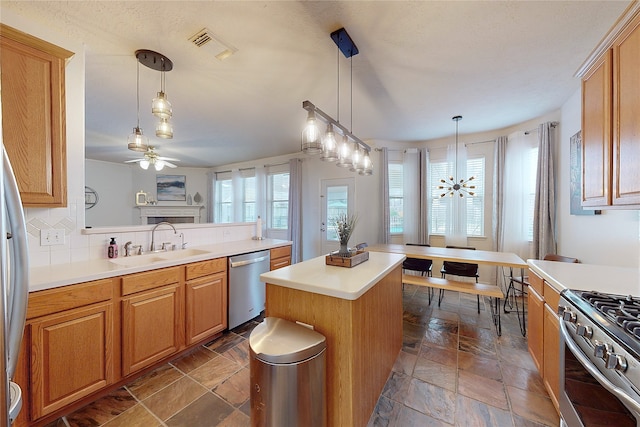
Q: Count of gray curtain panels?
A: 6